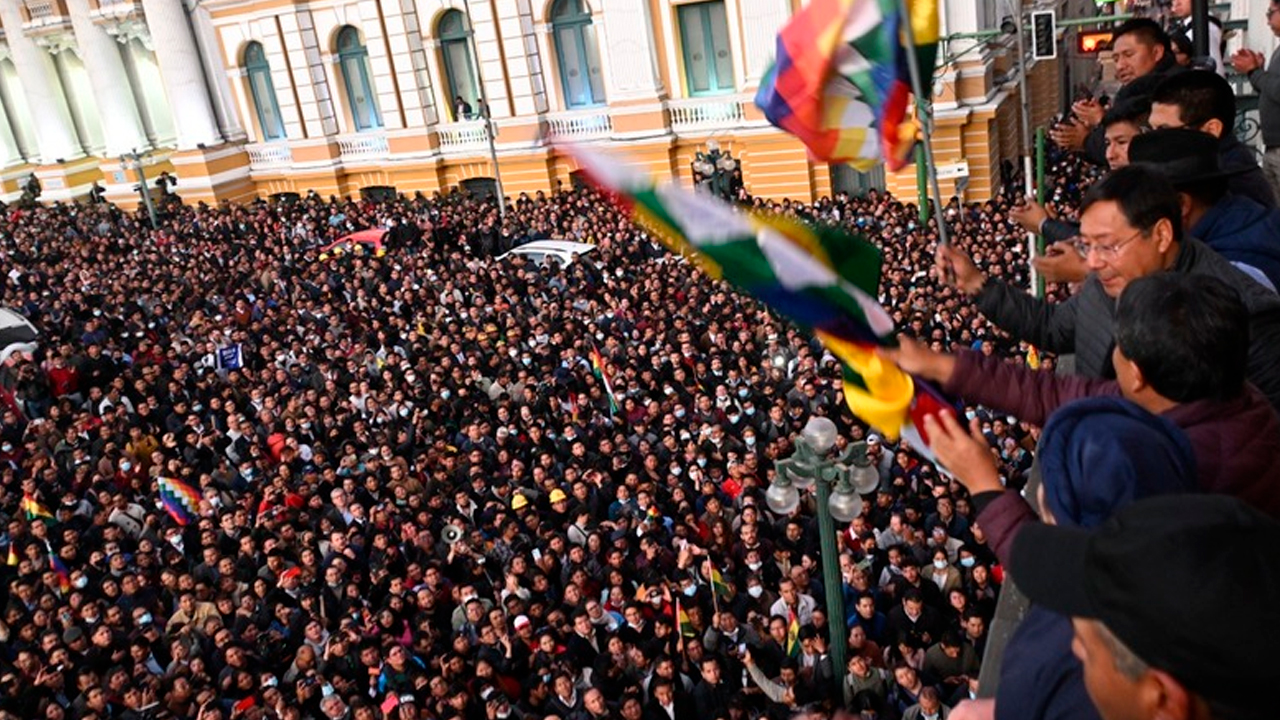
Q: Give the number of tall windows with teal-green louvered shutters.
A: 5